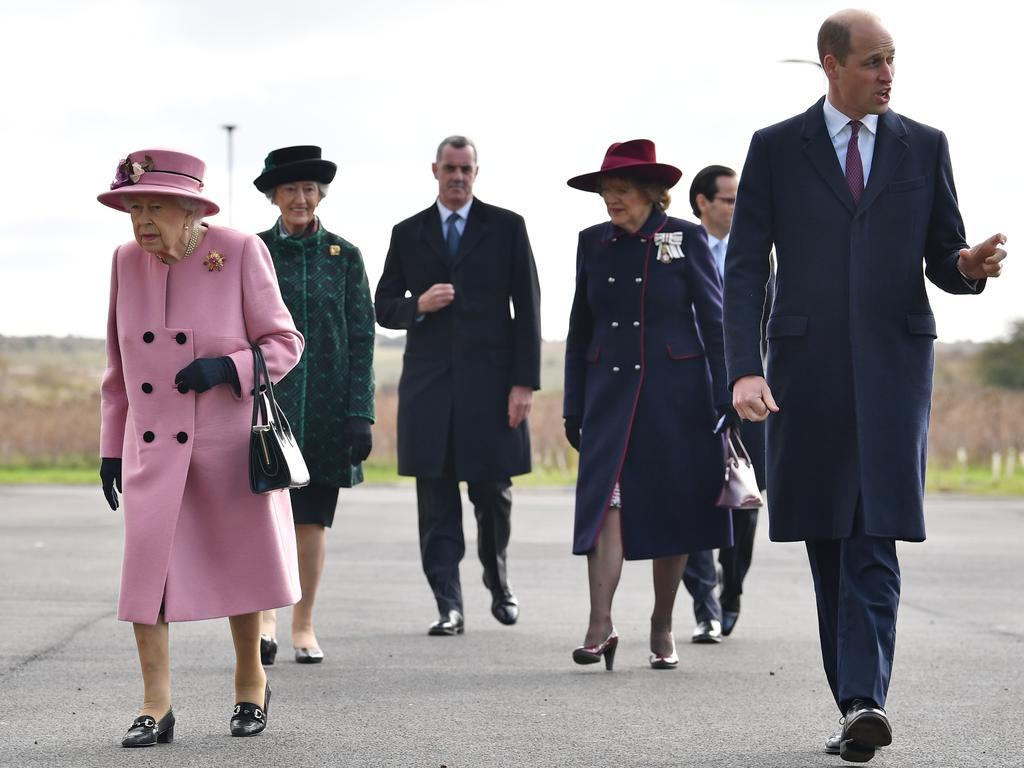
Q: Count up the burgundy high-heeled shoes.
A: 2